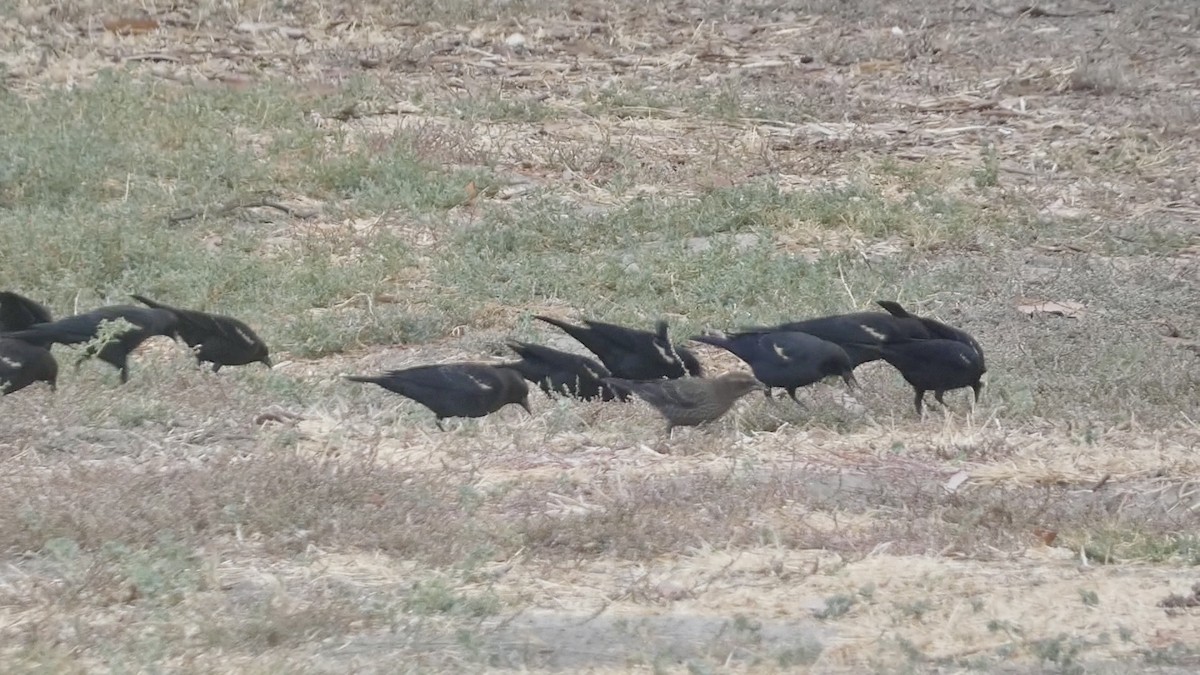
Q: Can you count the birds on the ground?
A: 12